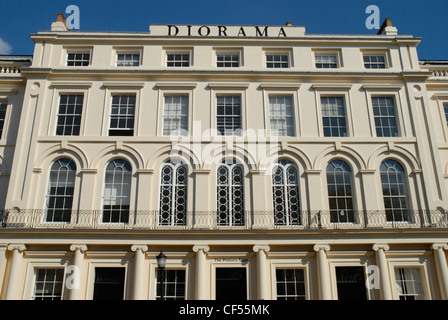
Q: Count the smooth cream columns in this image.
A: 8